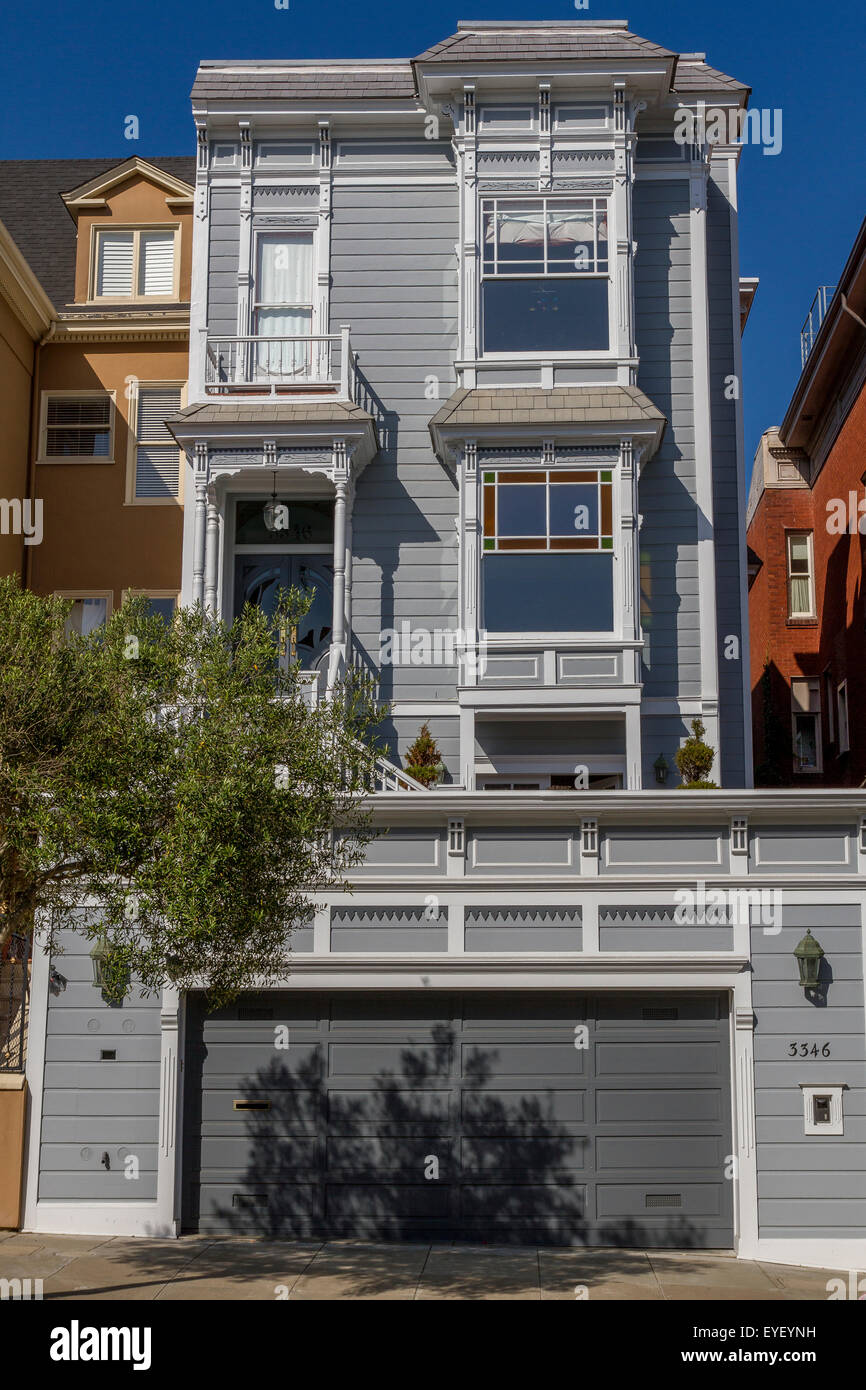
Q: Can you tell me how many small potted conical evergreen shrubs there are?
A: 2